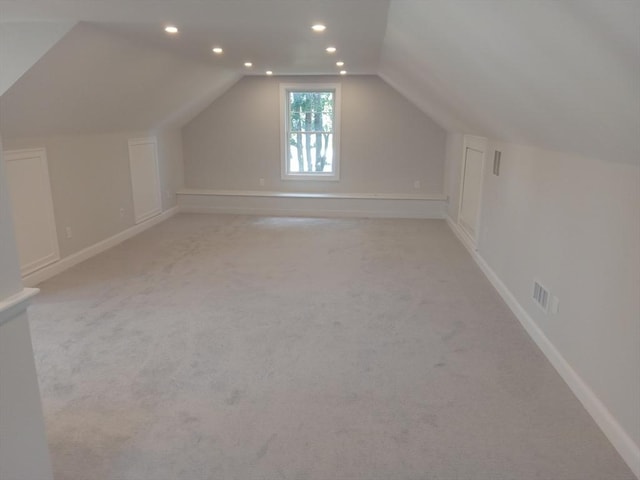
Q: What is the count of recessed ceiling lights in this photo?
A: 8